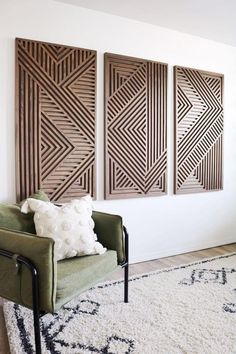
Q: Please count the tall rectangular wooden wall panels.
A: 3